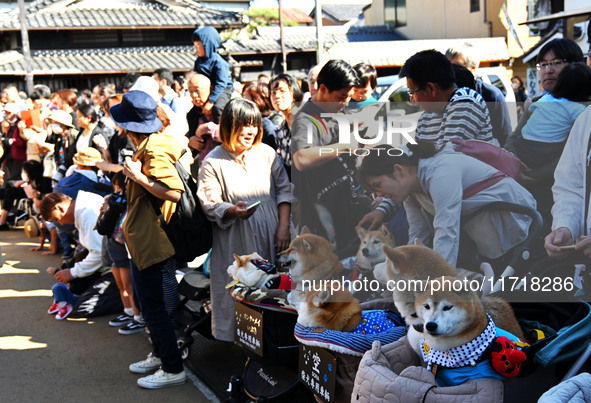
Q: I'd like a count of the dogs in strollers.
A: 6